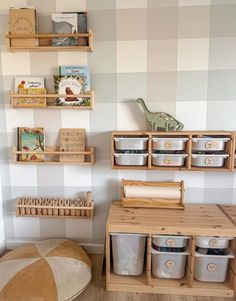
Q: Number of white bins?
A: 11